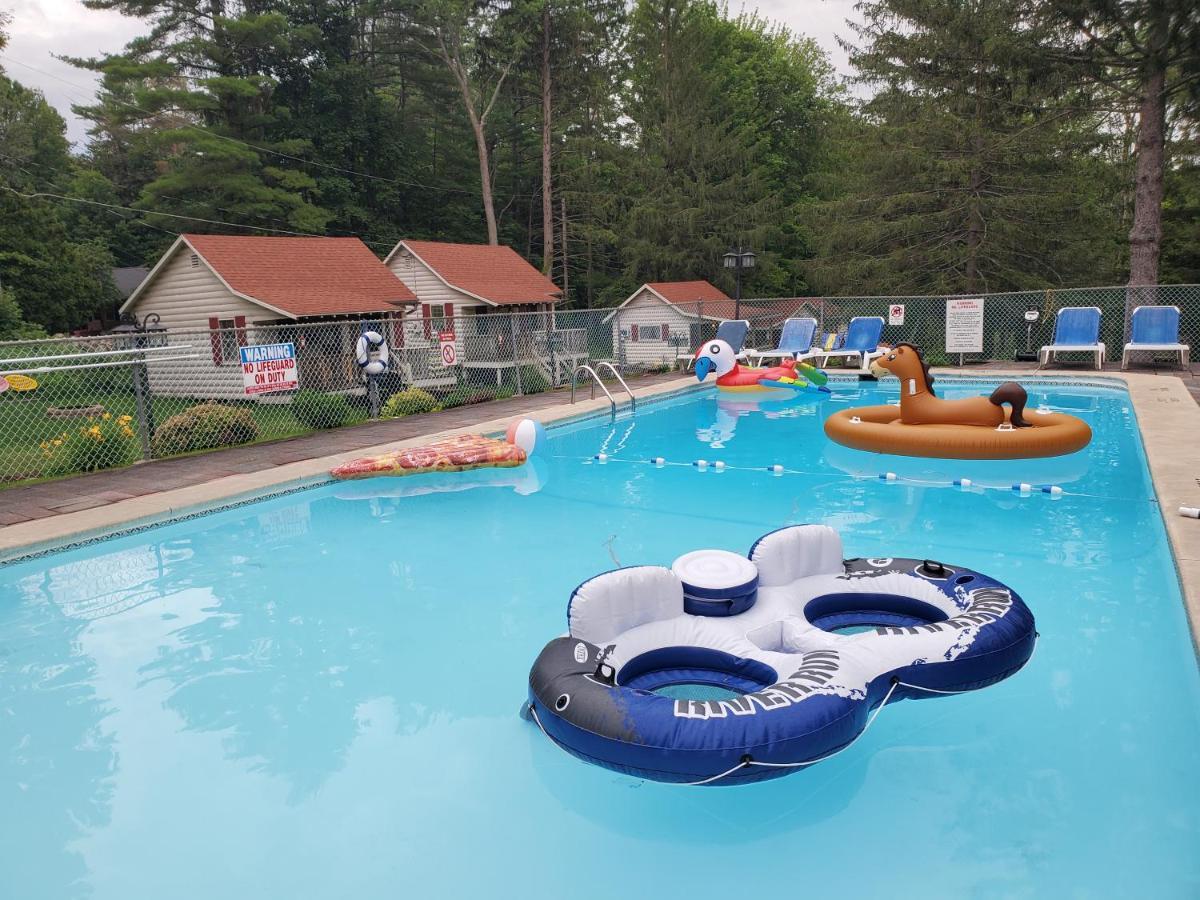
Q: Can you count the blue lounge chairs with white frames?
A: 5